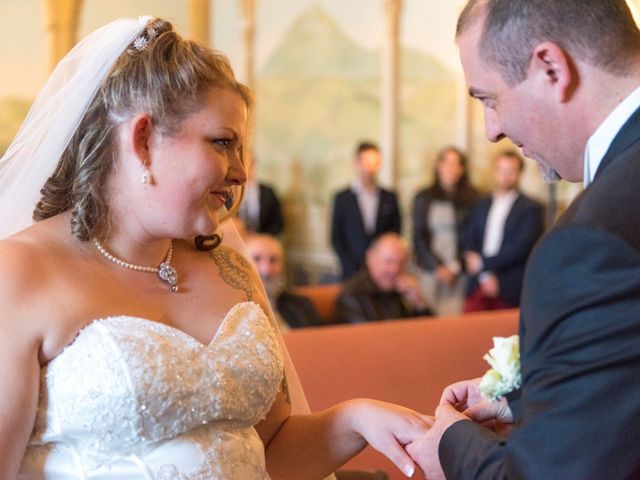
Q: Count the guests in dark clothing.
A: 6